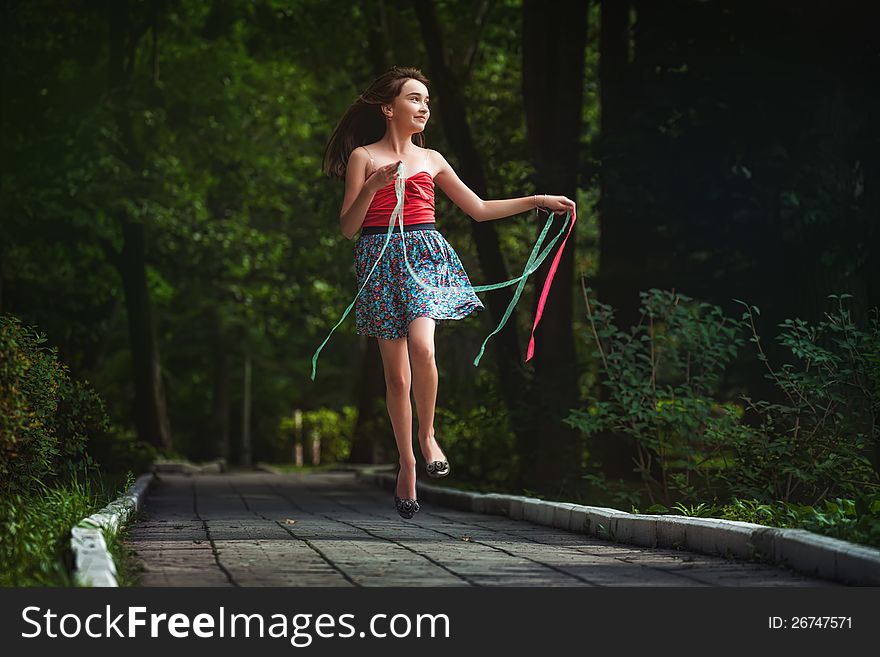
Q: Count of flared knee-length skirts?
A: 1